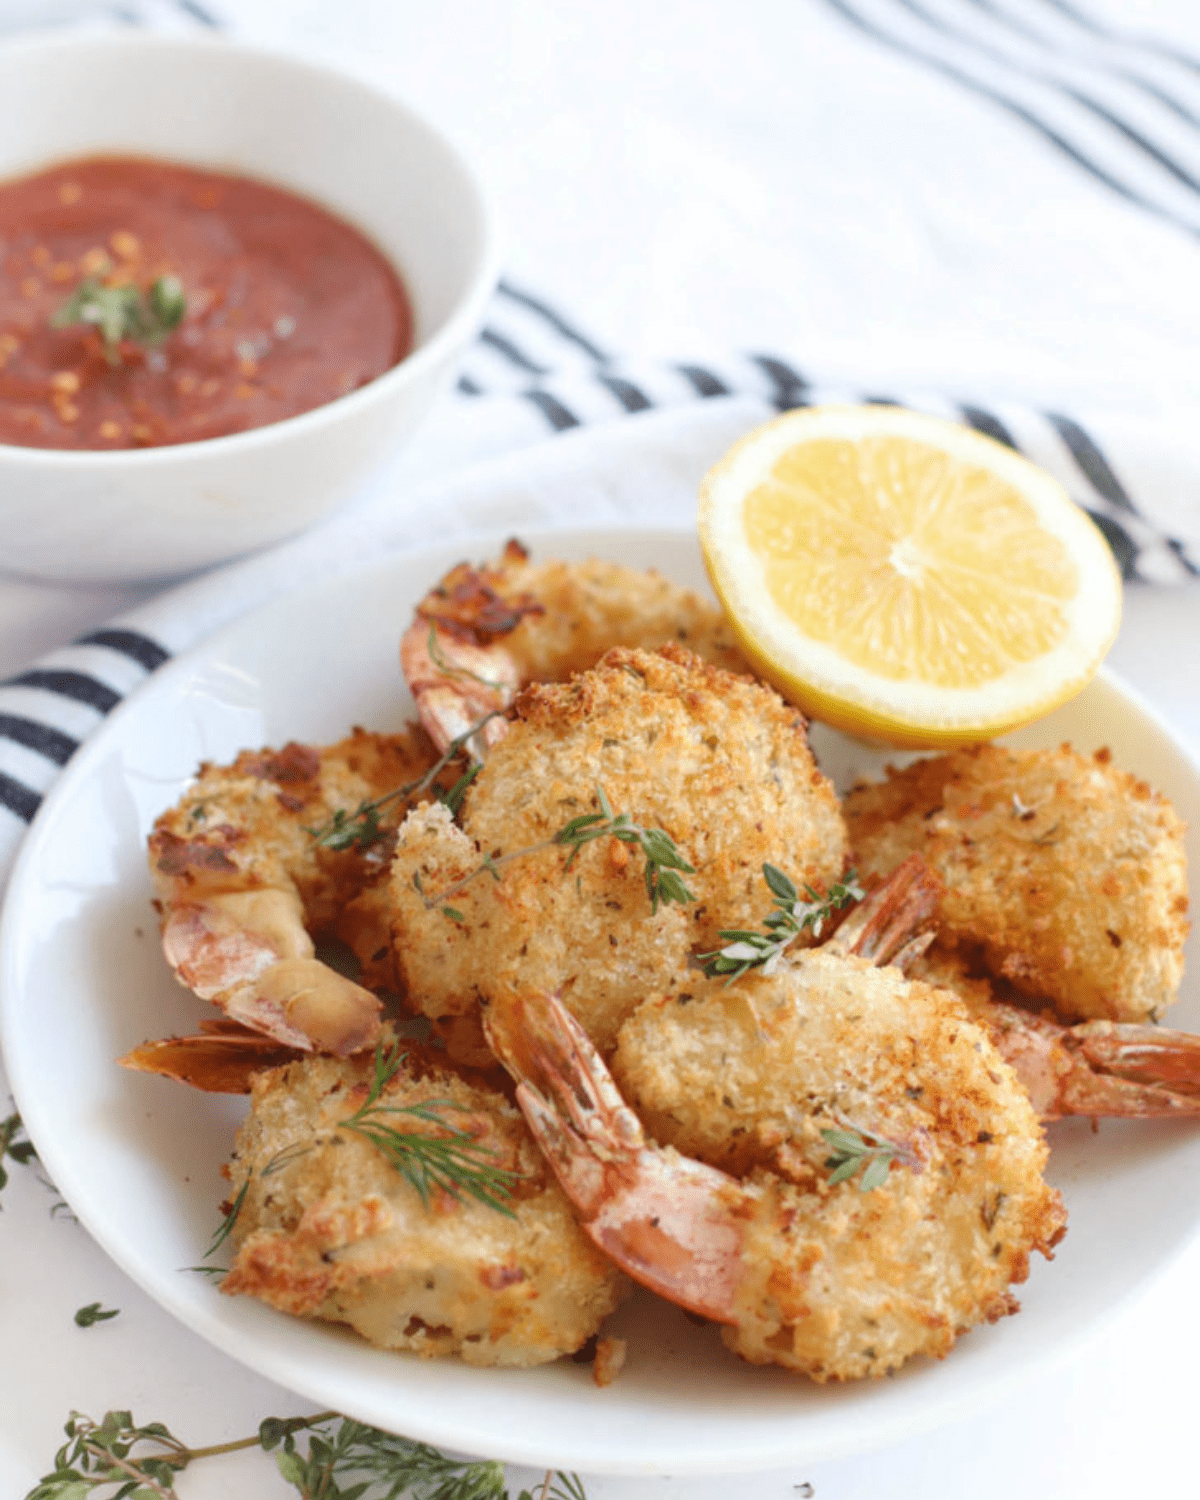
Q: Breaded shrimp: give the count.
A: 6